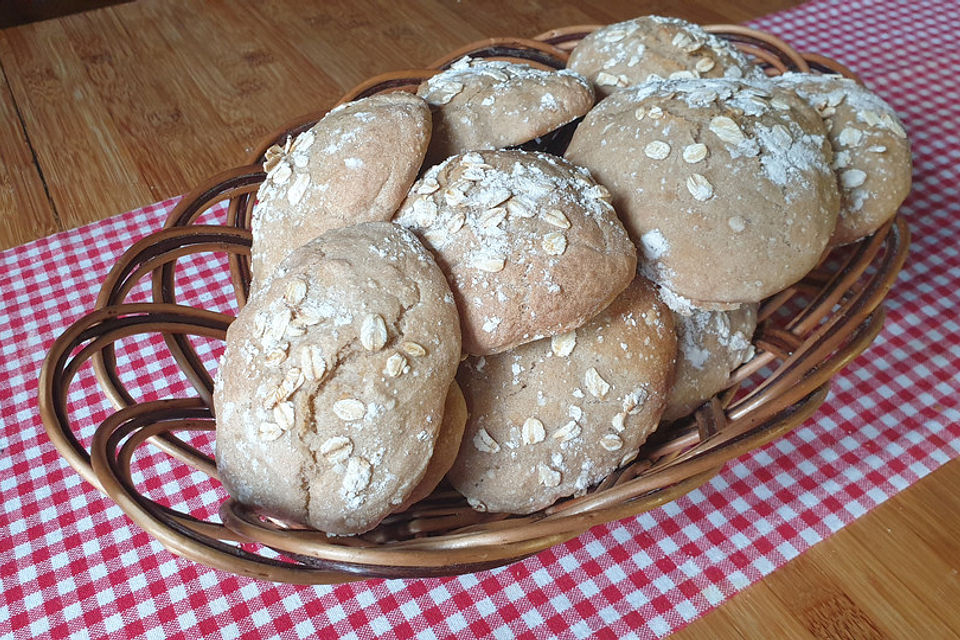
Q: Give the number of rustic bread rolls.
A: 10